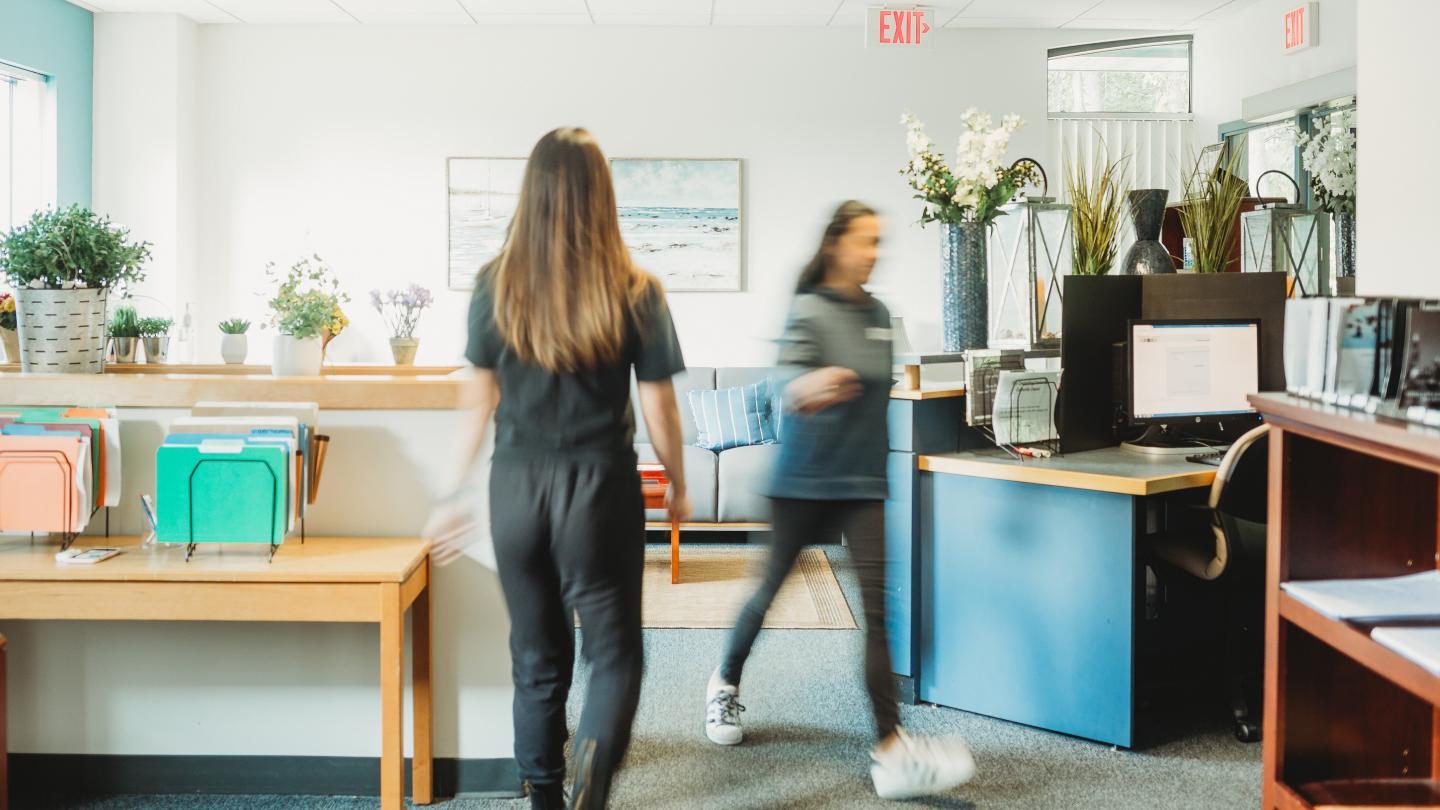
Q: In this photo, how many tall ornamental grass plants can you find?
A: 2